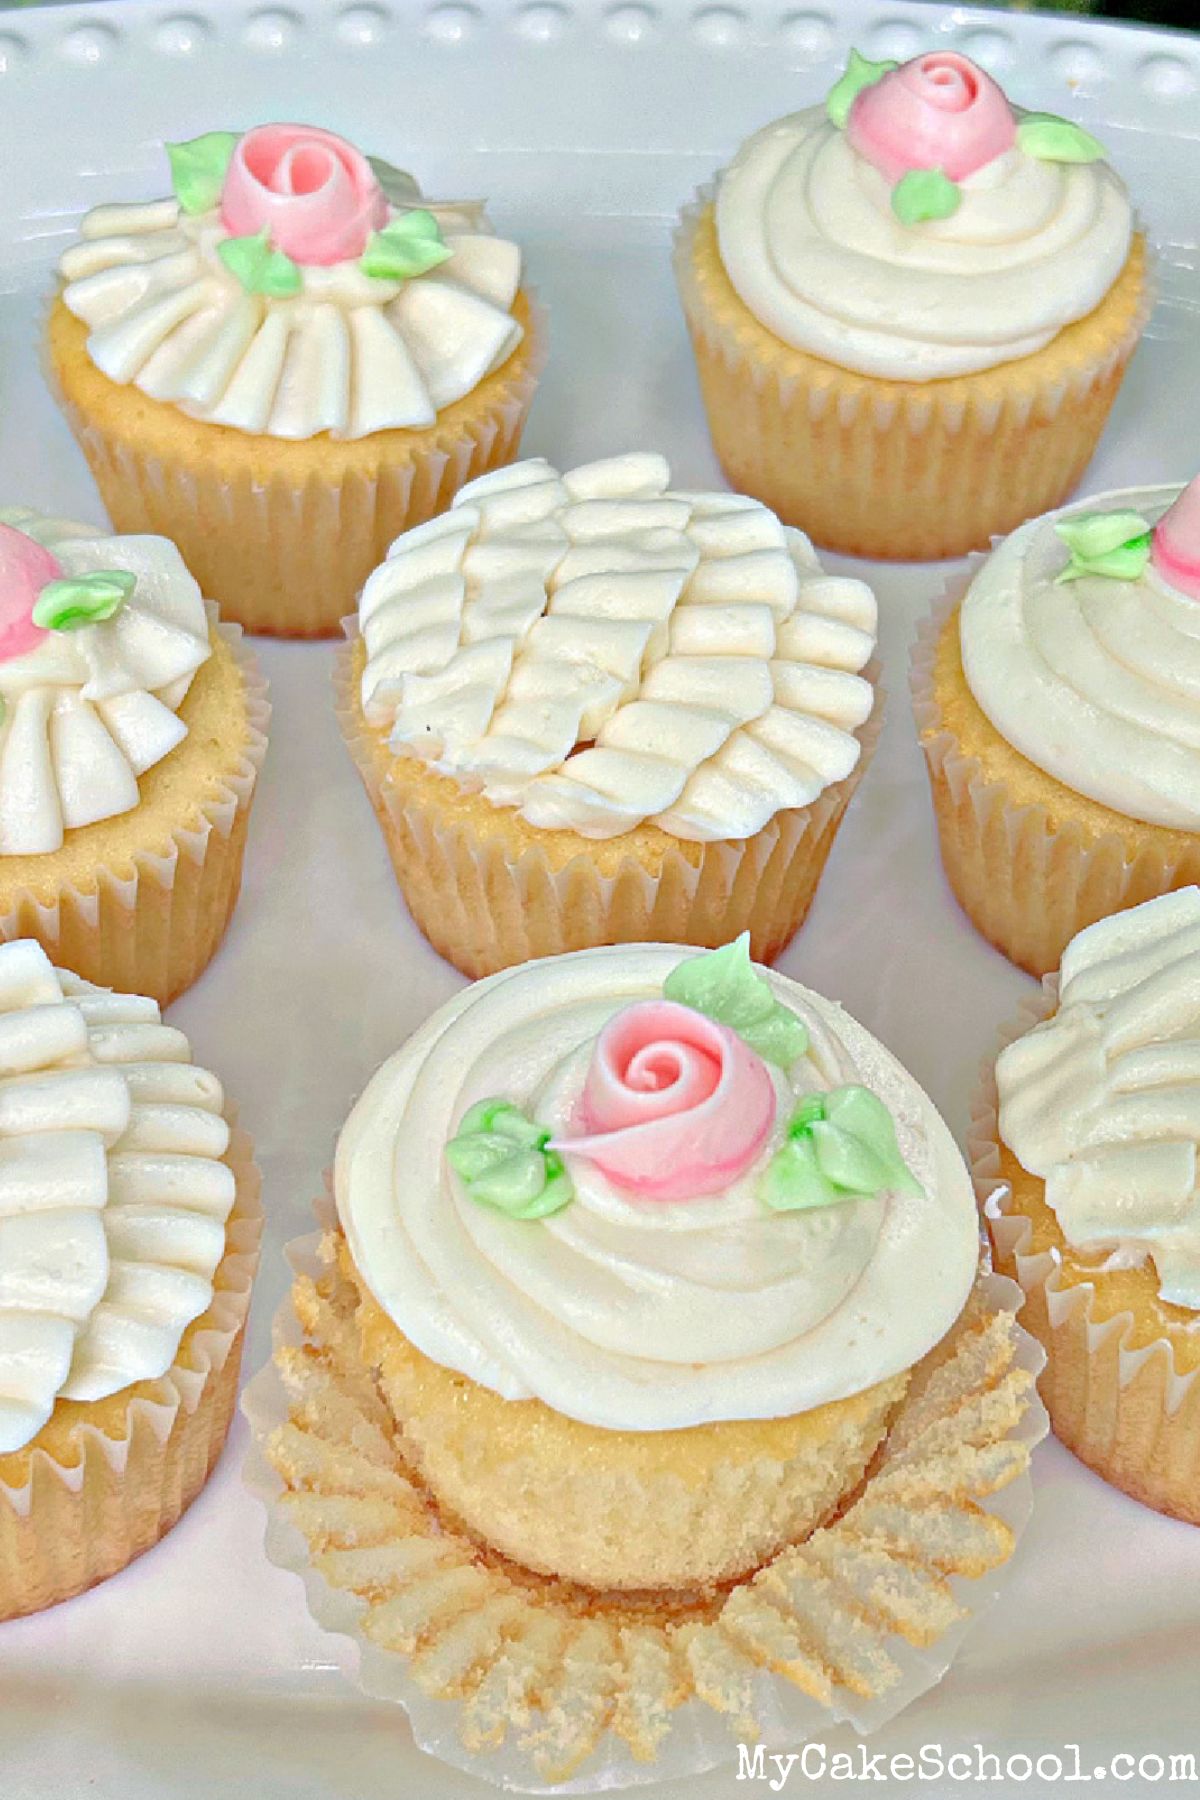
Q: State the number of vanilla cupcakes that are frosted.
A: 8